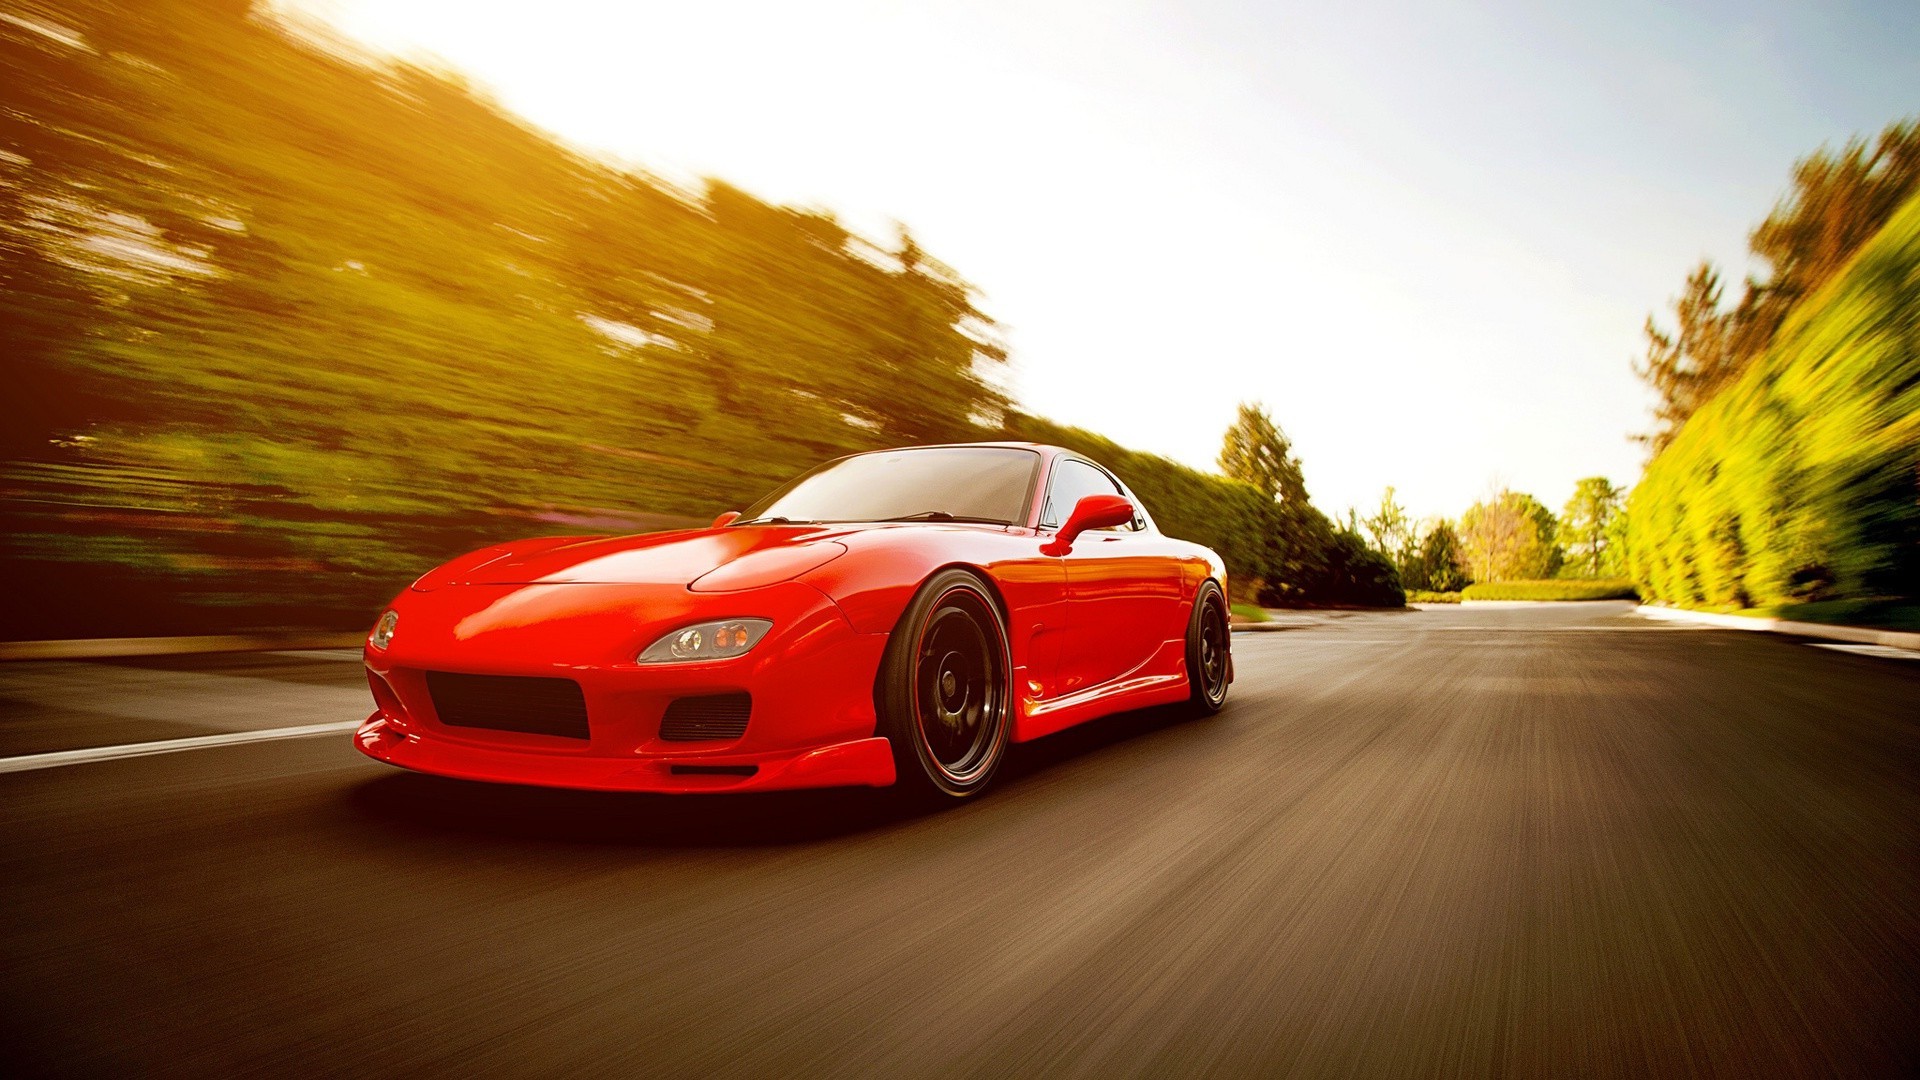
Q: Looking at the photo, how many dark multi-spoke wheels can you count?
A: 2